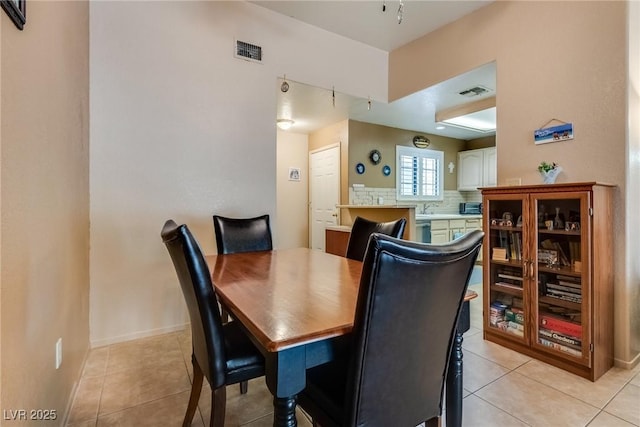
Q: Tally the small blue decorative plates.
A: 2